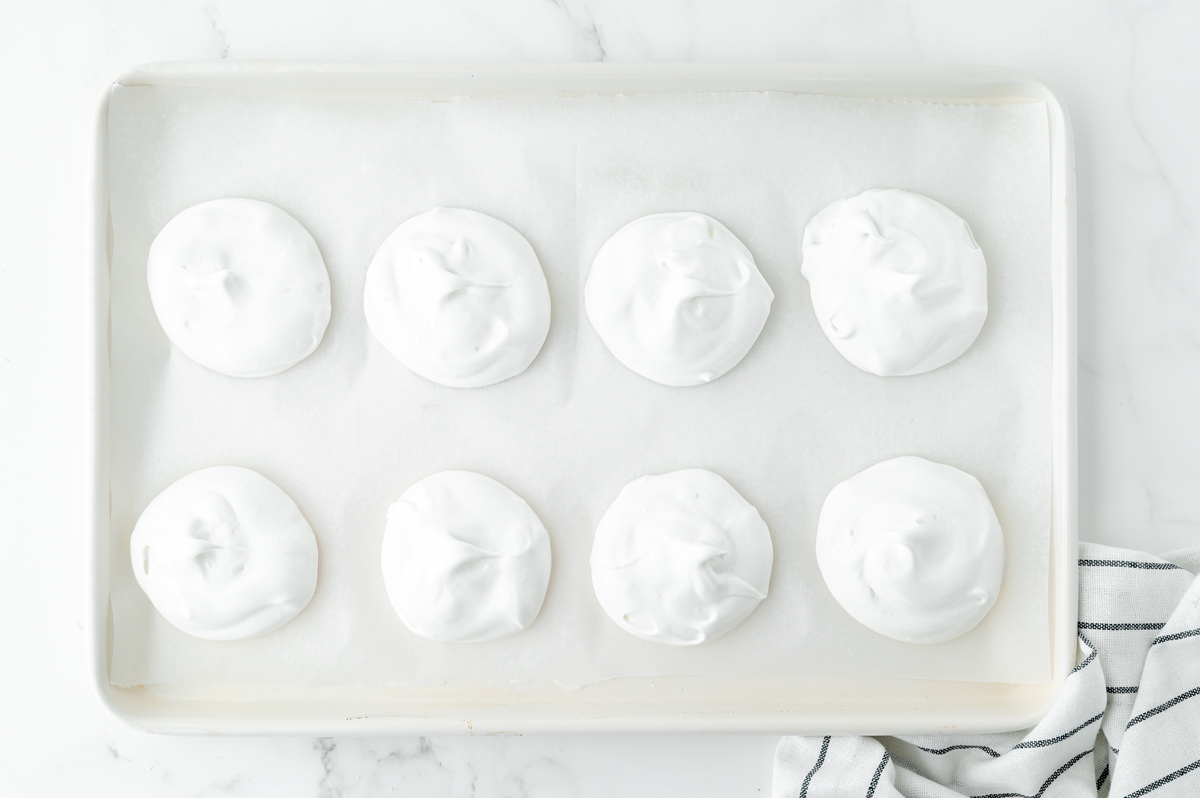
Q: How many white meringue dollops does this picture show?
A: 8